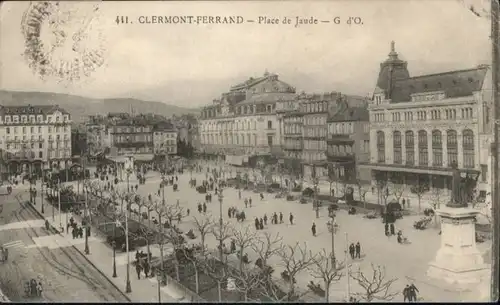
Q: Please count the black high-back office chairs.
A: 0